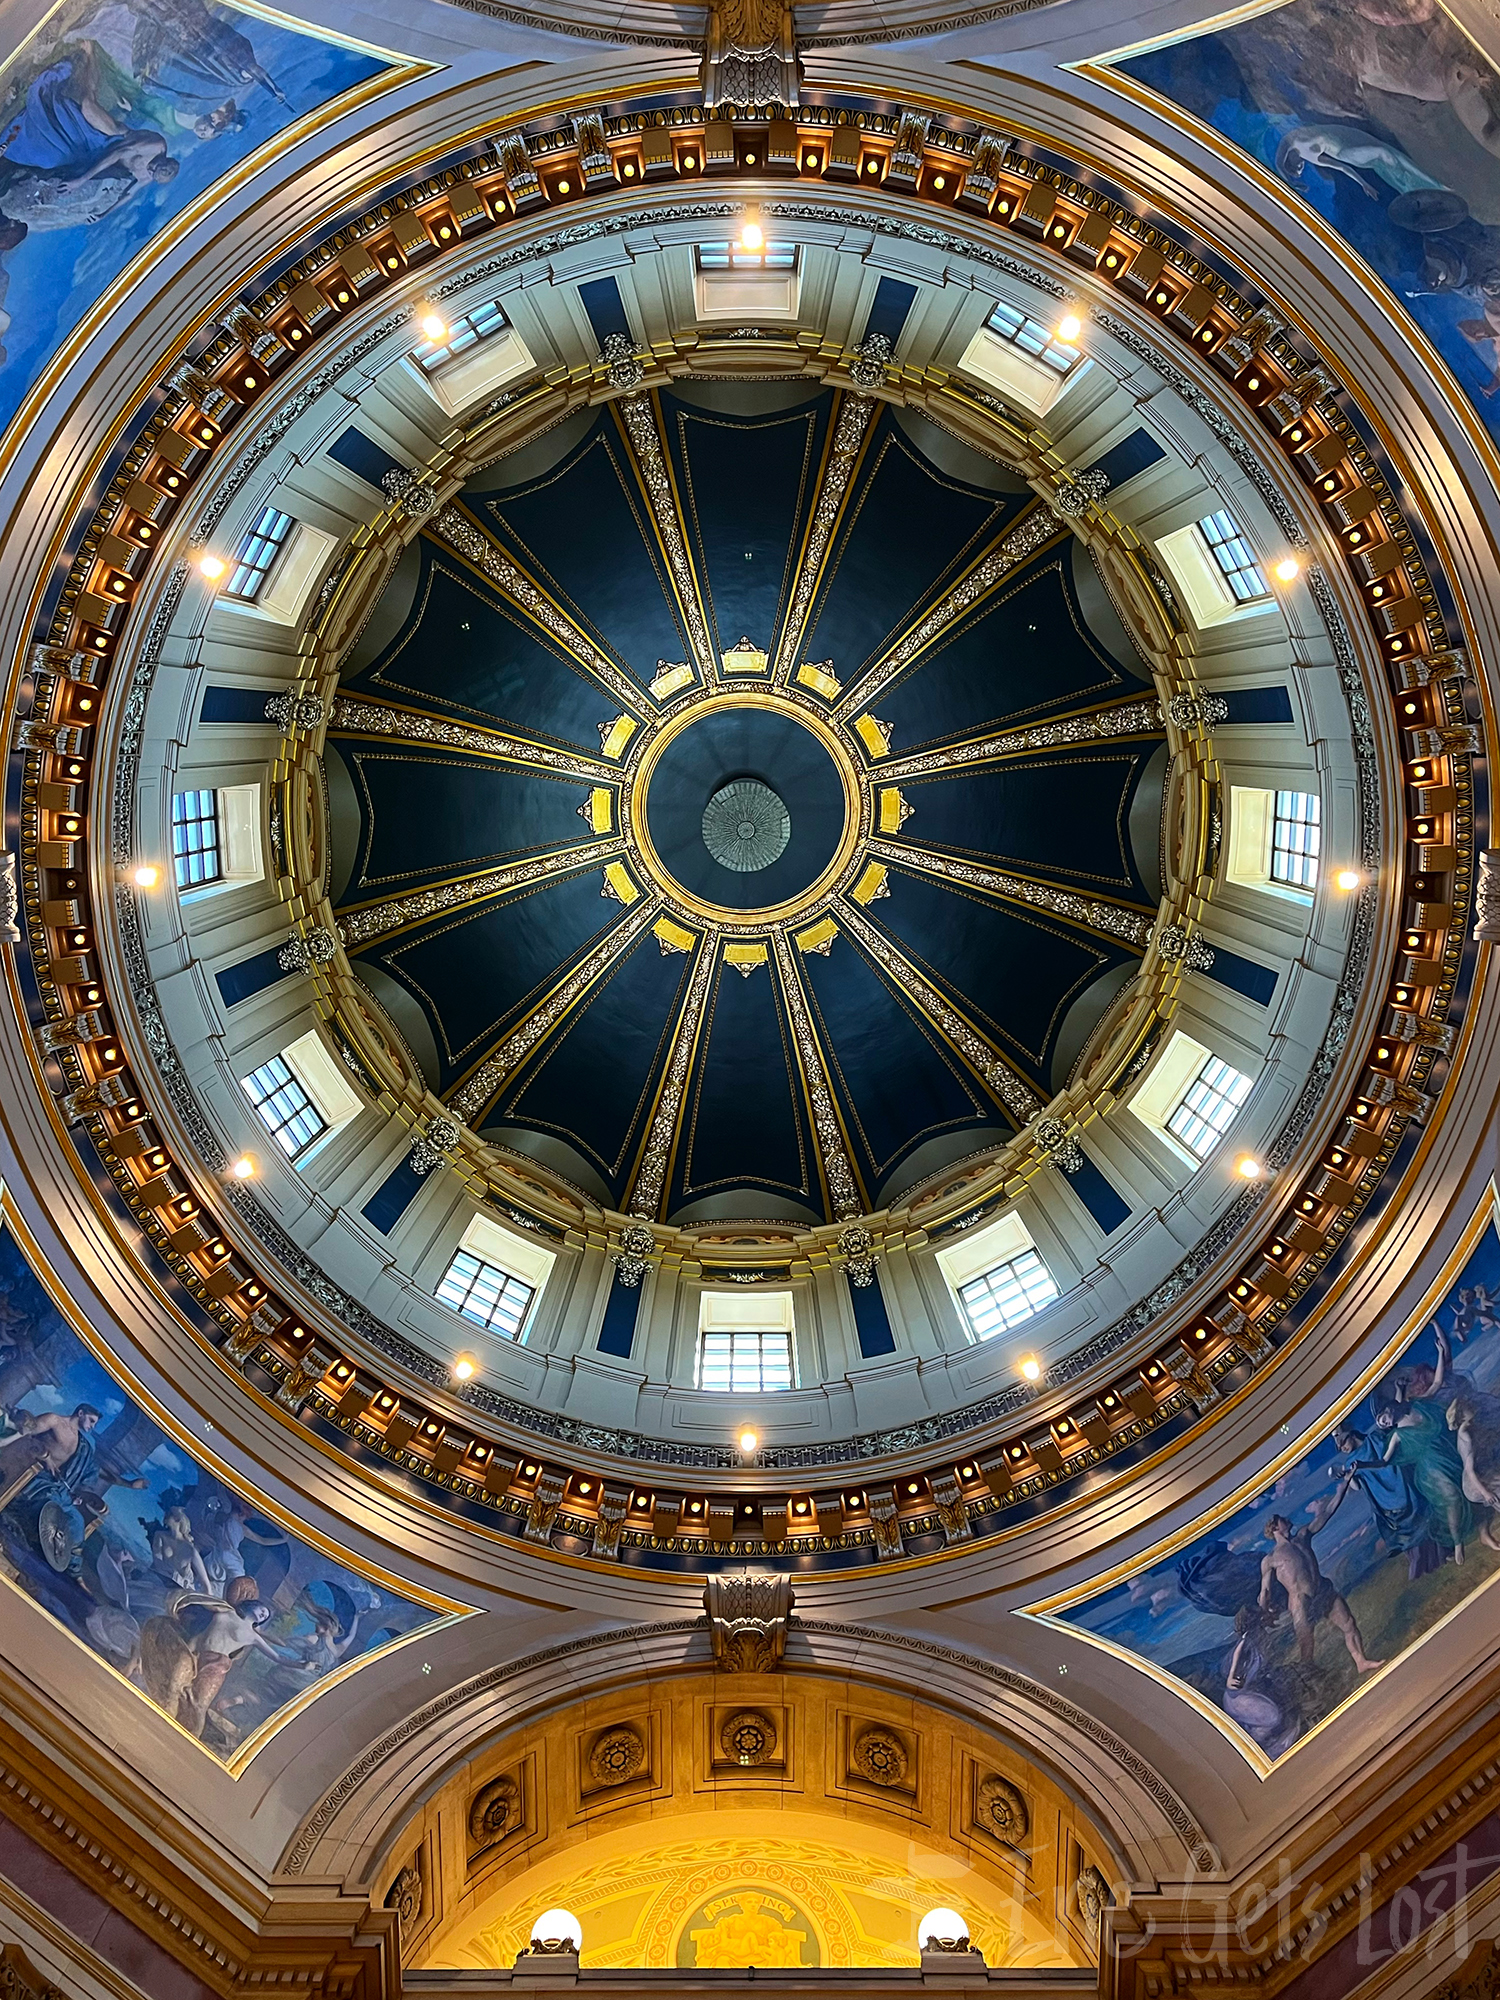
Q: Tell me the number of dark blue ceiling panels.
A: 12